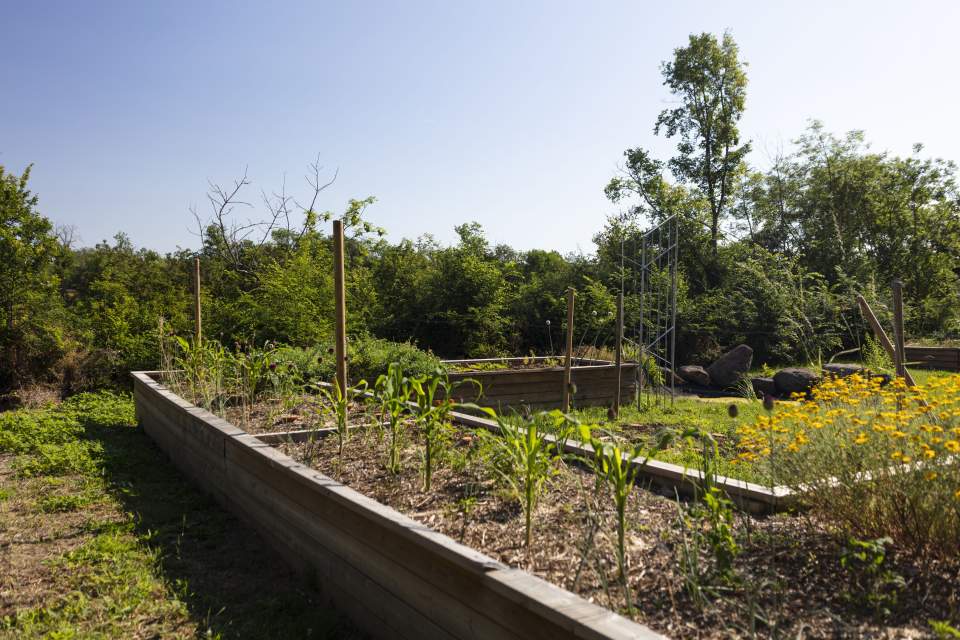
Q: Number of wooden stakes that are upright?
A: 5